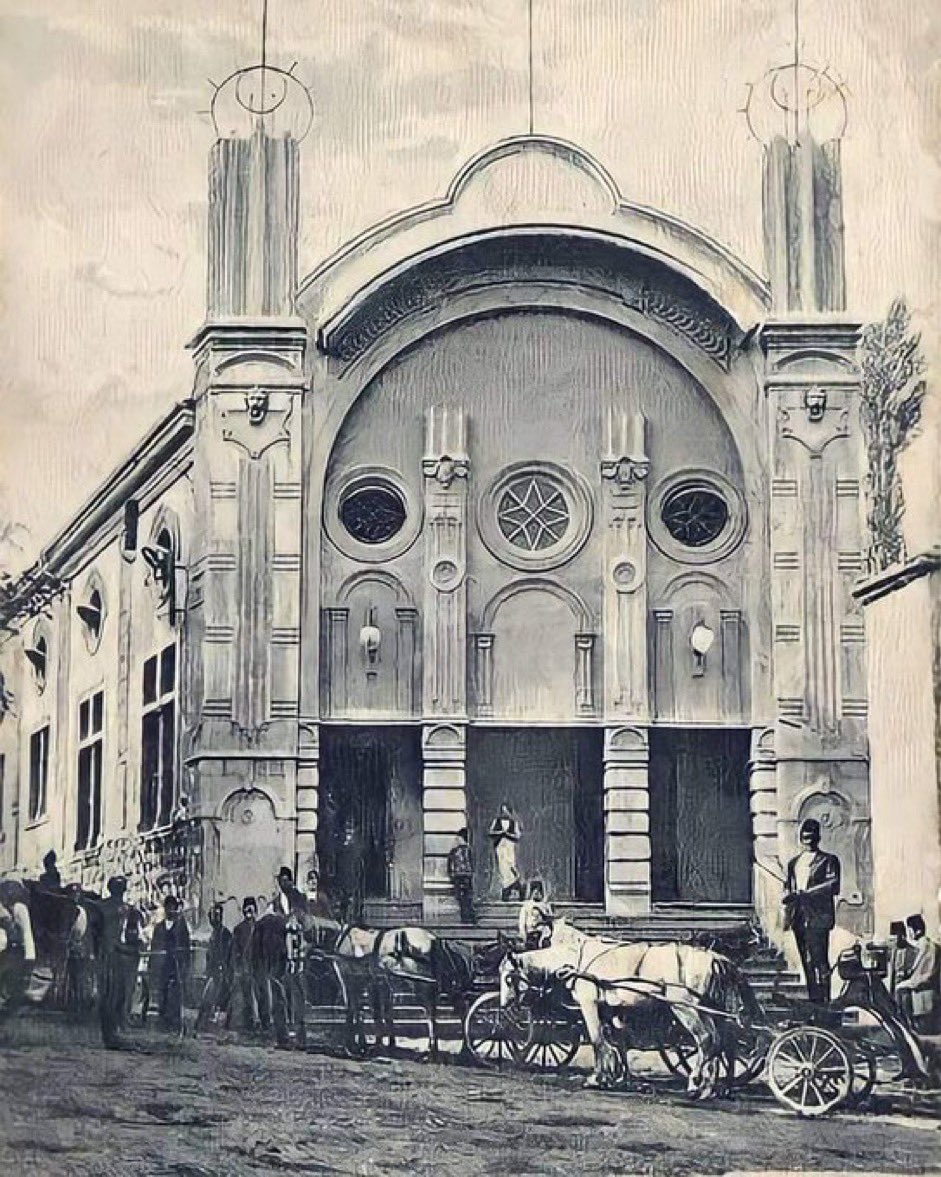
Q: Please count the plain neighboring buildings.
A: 1